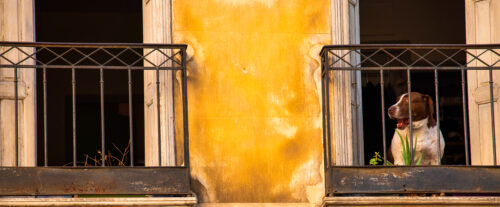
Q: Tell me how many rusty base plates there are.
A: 2